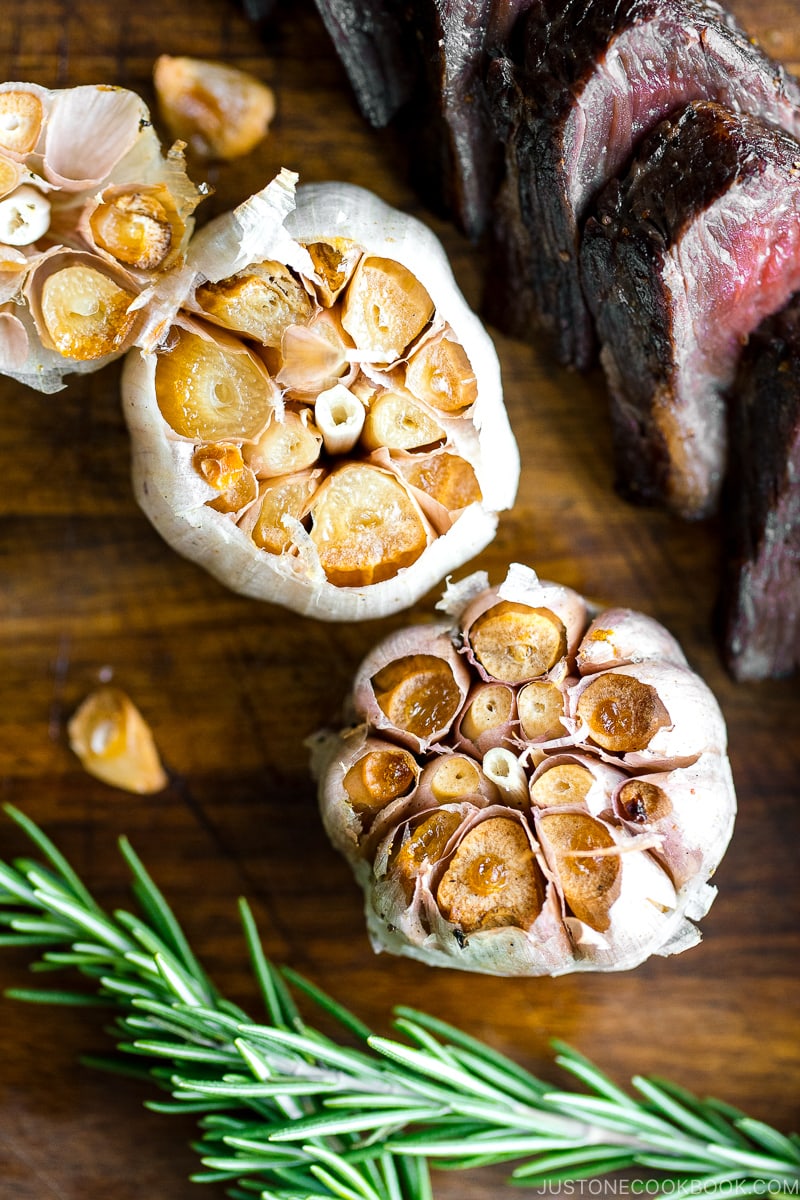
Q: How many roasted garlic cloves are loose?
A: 2